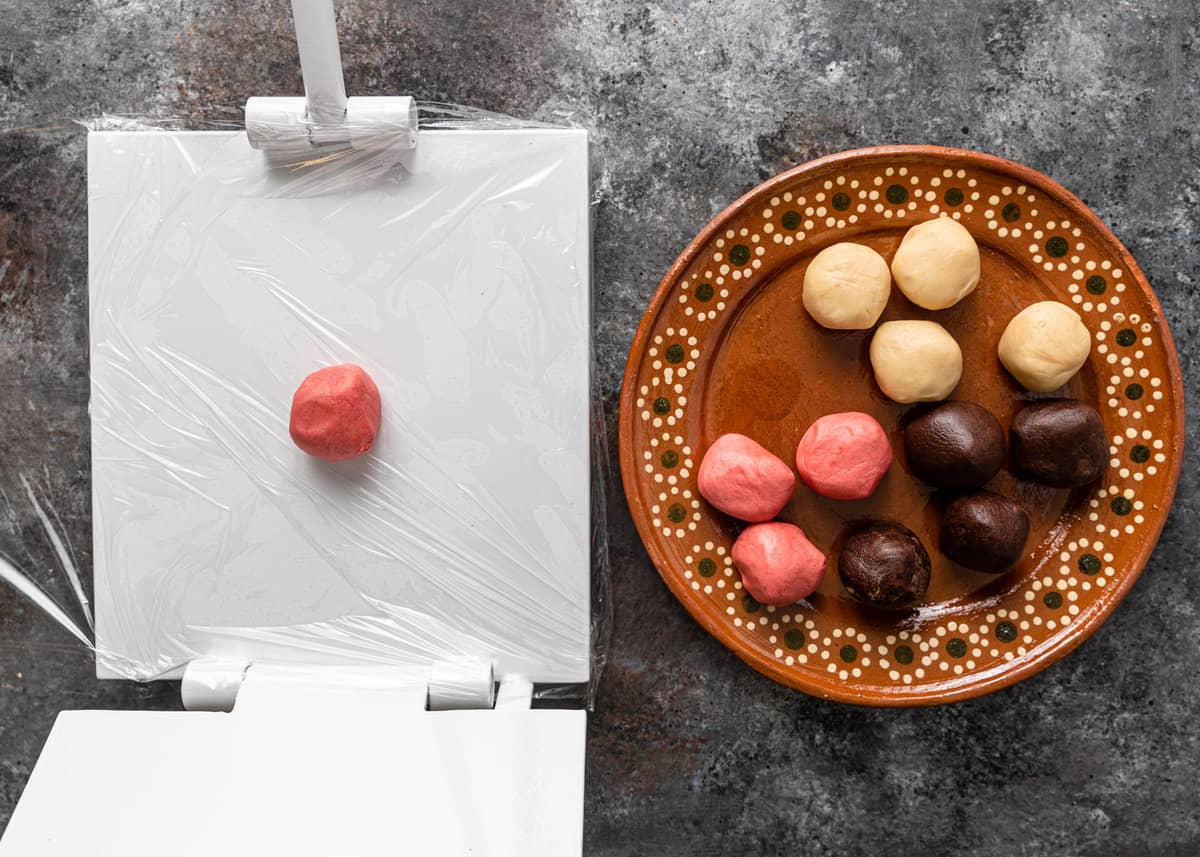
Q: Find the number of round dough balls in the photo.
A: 12